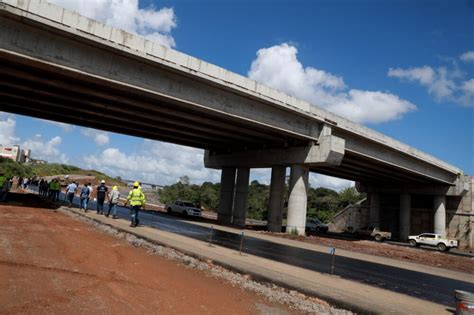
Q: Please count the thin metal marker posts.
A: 3